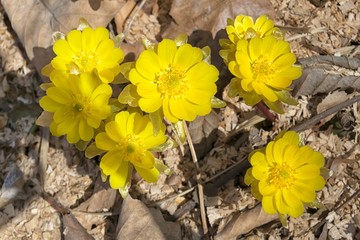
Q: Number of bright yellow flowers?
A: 7